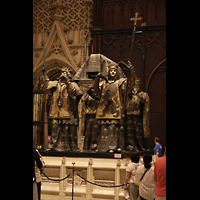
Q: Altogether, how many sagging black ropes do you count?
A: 2